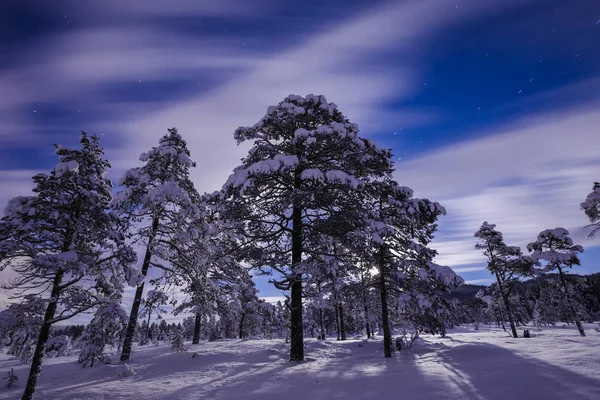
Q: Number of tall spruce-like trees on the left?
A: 2